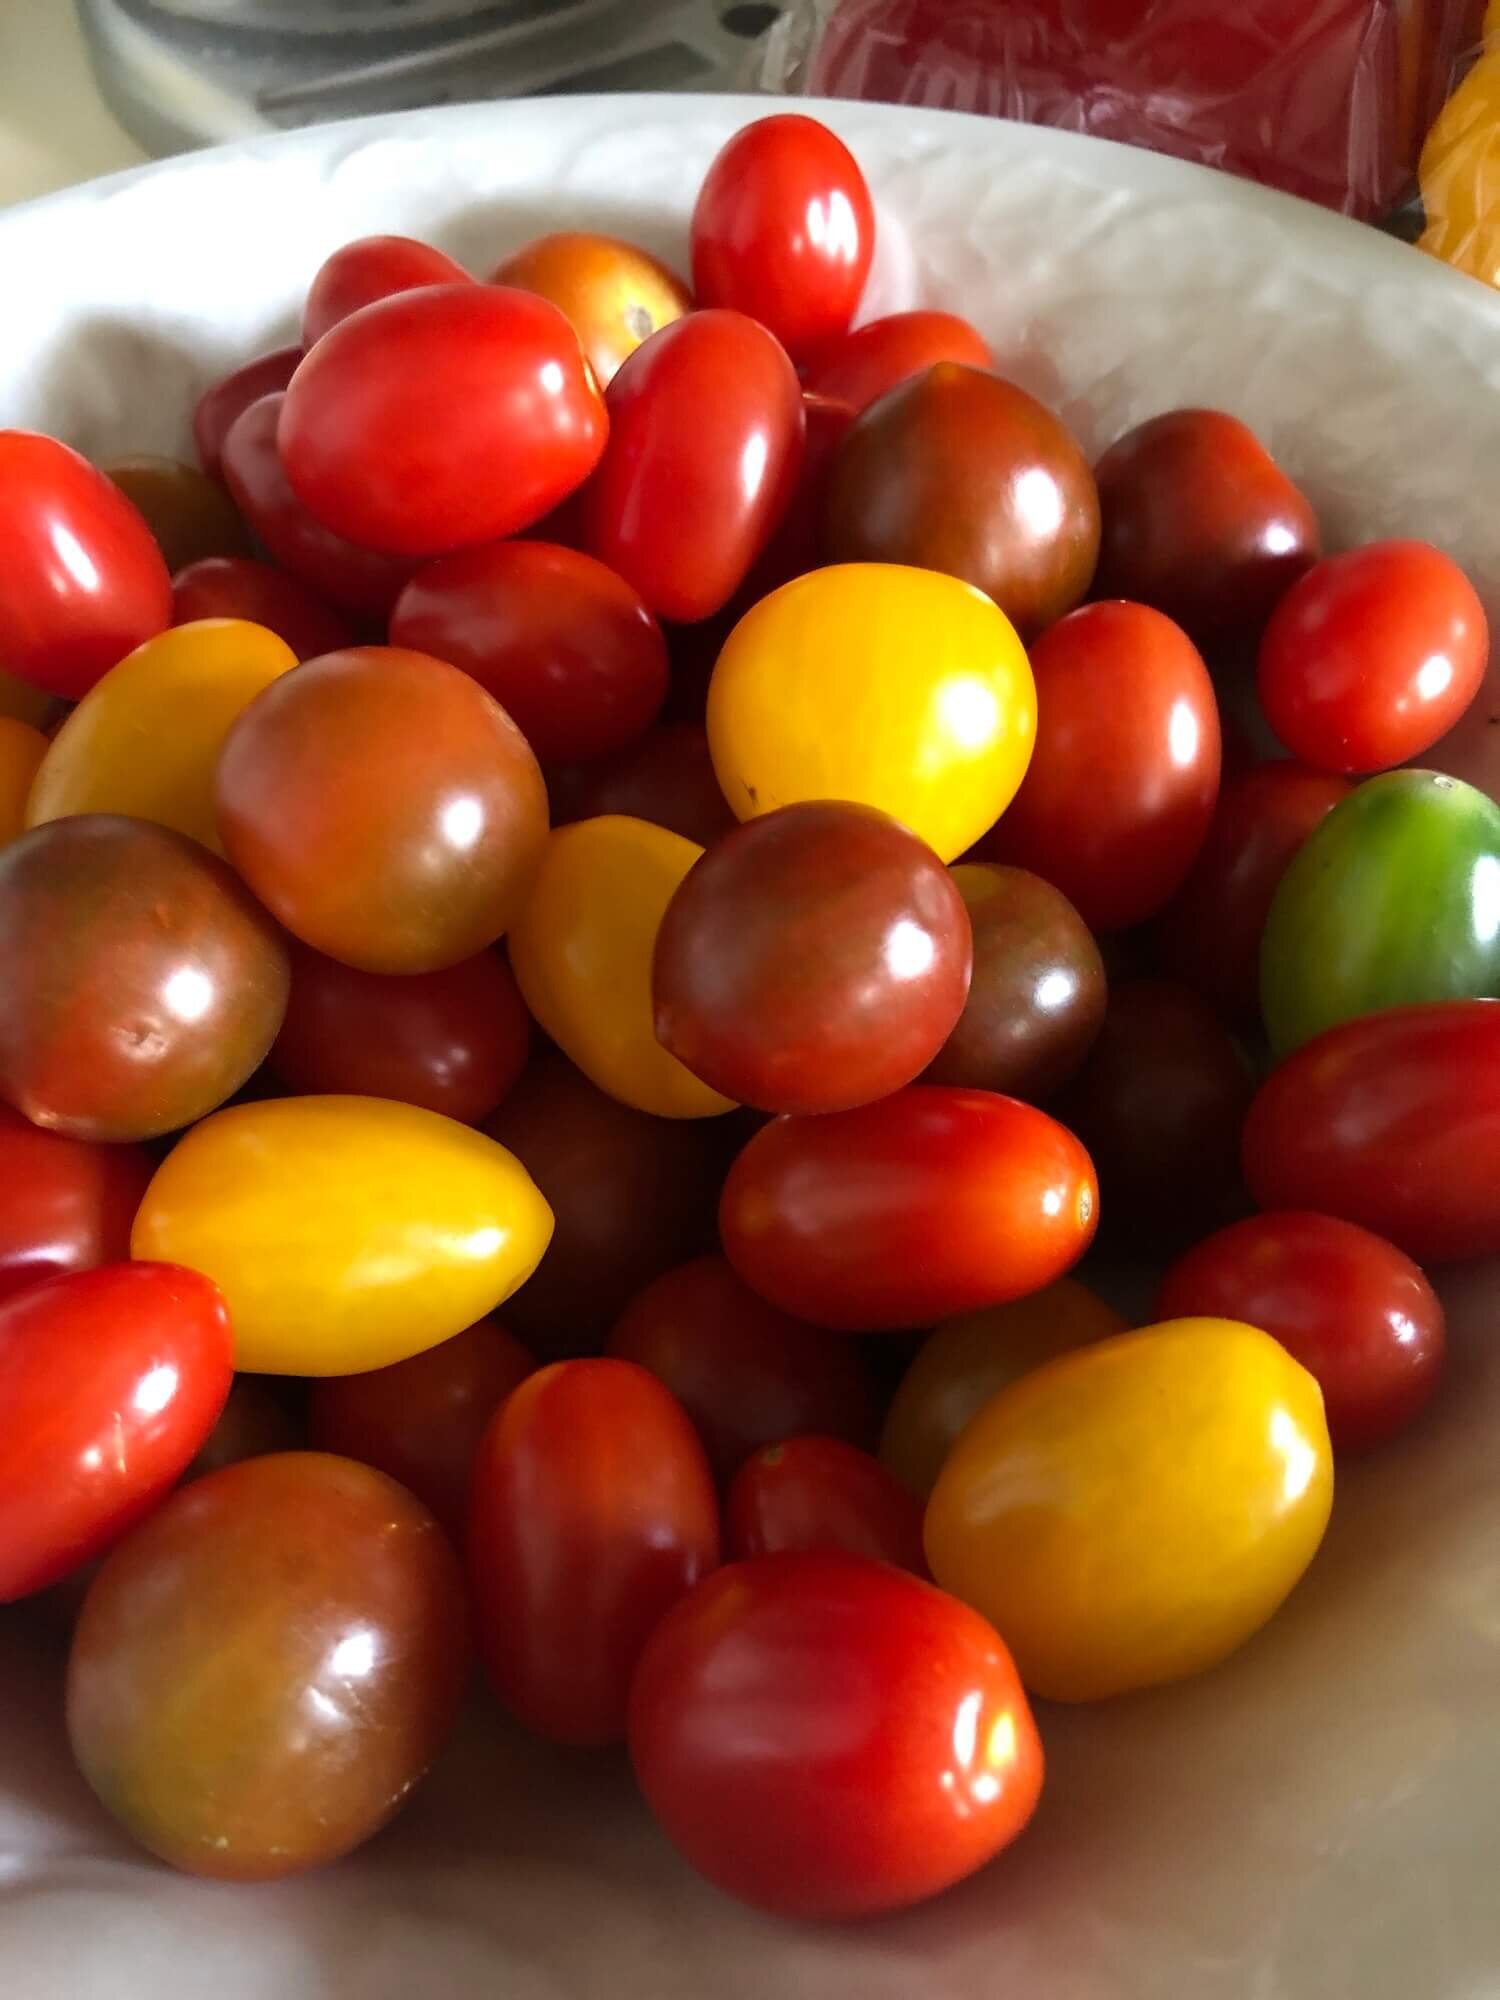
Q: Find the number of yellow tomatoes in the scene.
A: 5